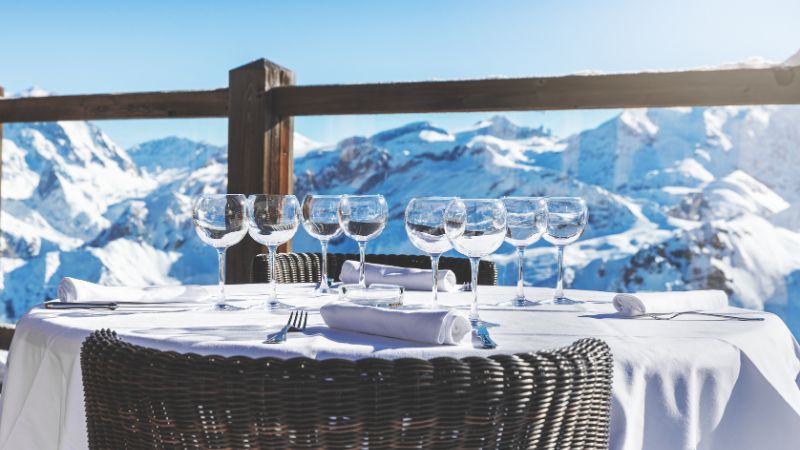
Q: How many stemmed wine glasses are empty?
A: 8